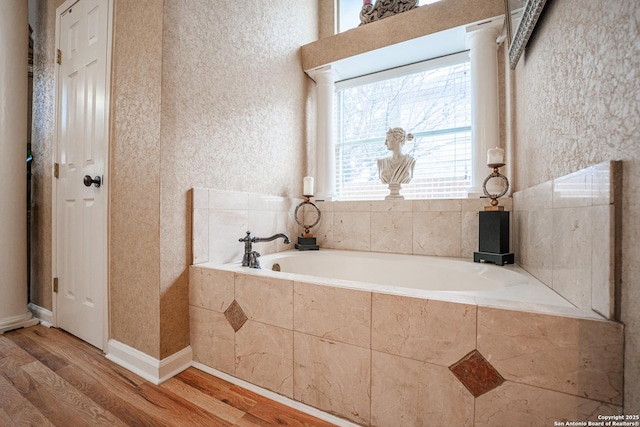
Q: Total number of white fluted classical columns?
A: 2